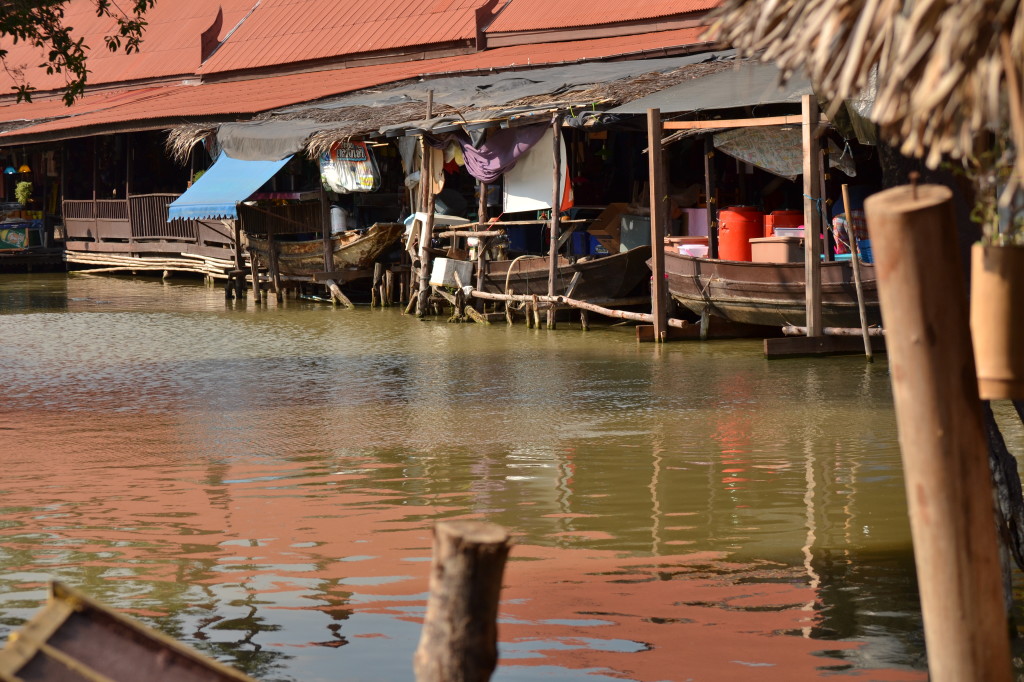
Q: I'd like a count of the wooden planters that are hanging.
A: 1